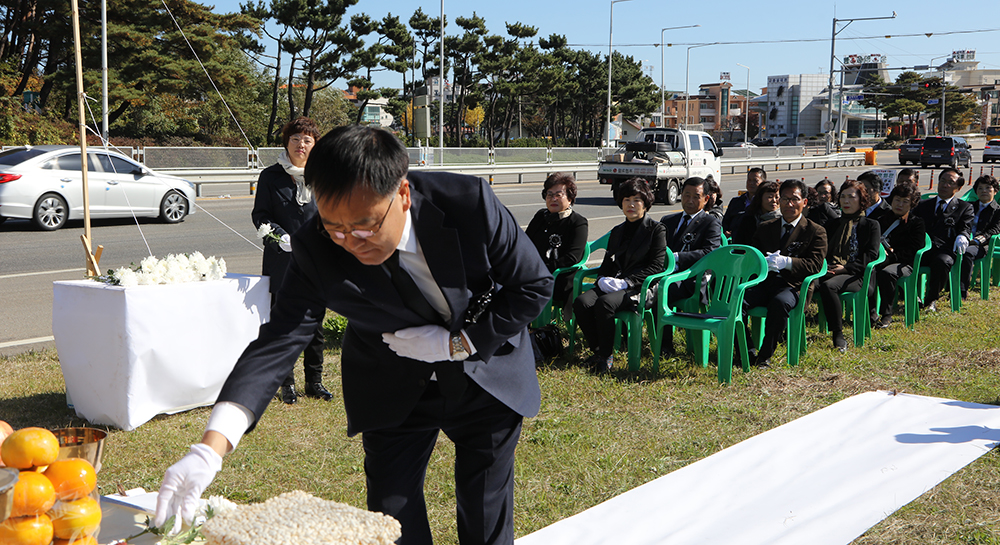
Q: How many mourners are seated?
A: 15